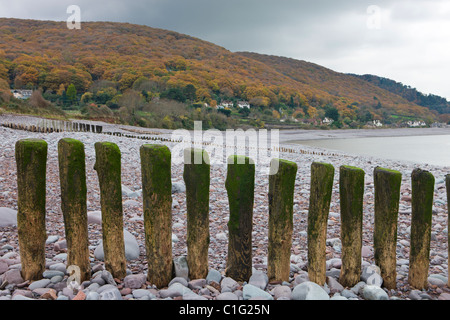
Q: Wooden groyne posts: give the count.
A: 12